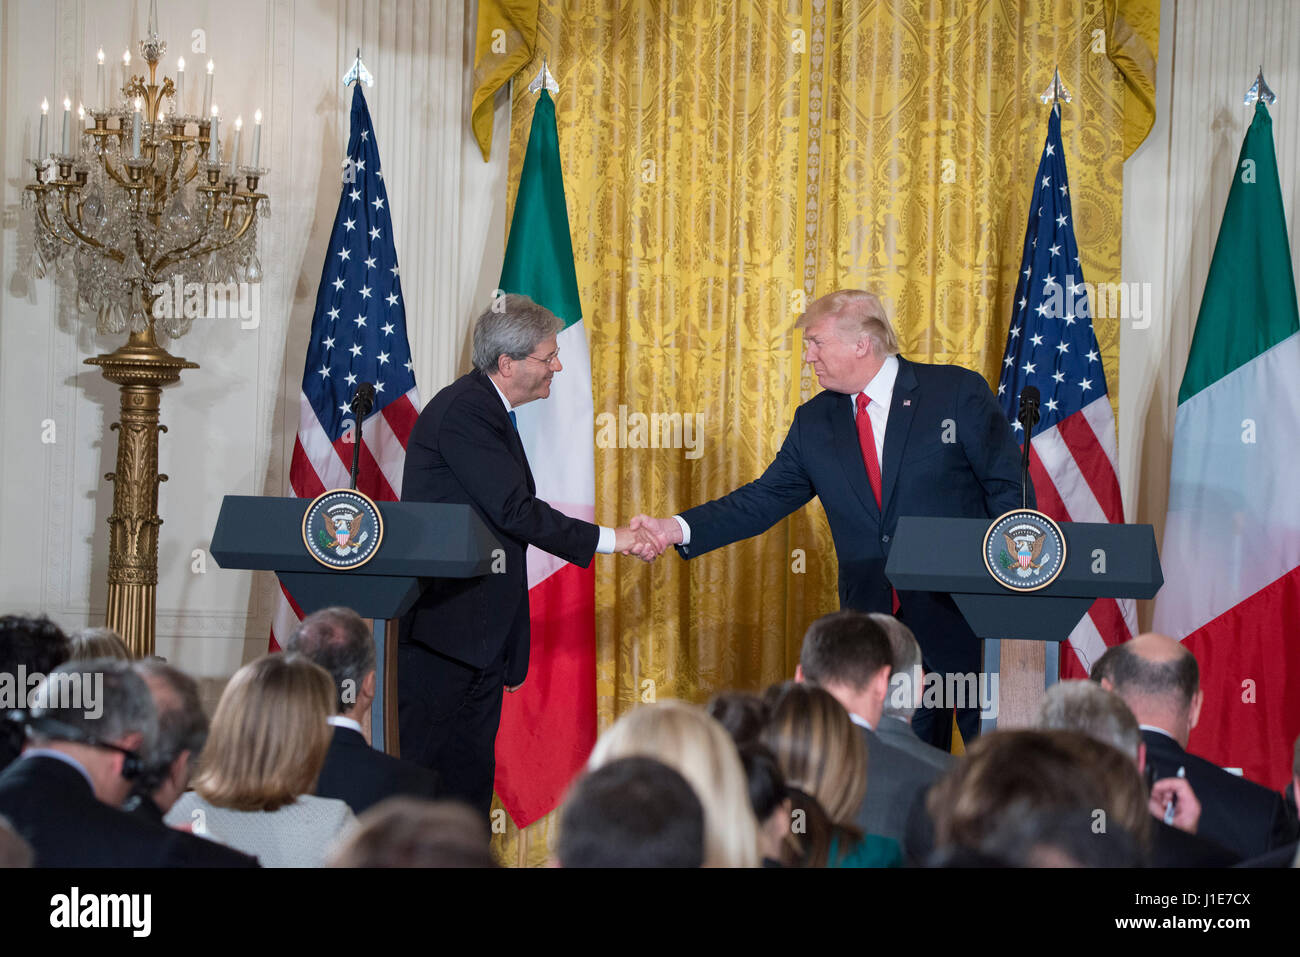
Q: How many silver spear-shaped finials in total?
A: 4